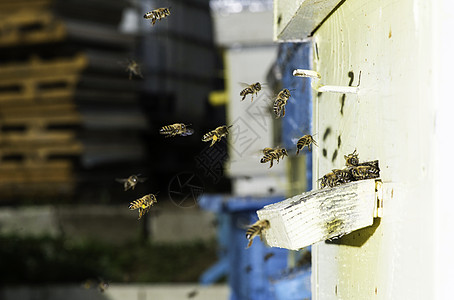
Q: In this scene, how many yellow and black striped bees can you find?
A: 14